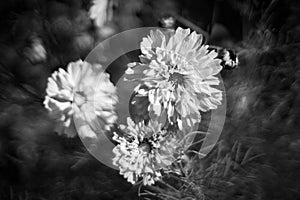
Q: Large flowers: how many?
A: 3